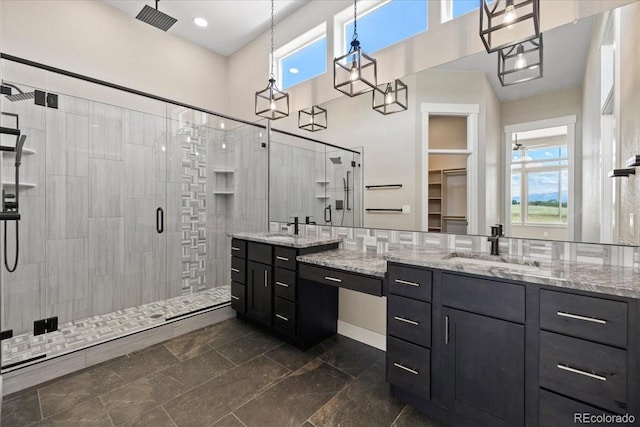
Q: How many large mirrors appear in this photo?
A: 1